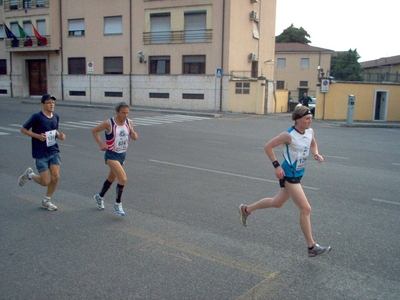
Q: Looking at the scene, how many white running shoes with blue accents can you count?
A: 2